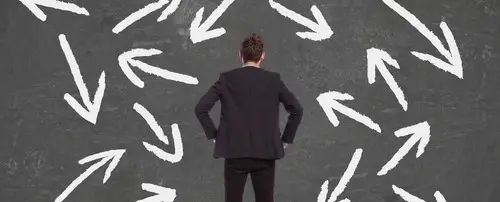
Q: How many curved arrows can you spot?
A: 0